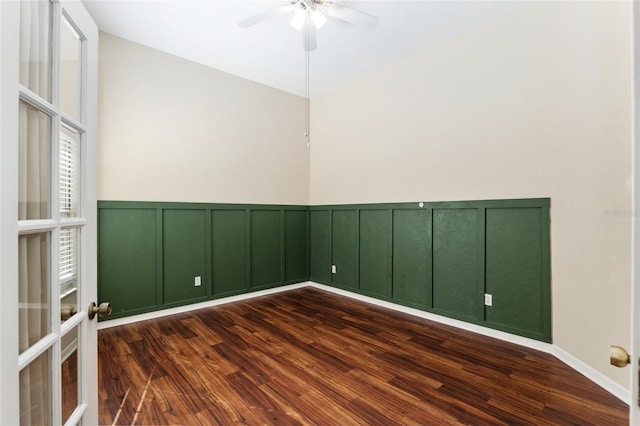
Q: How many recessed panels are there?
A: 11